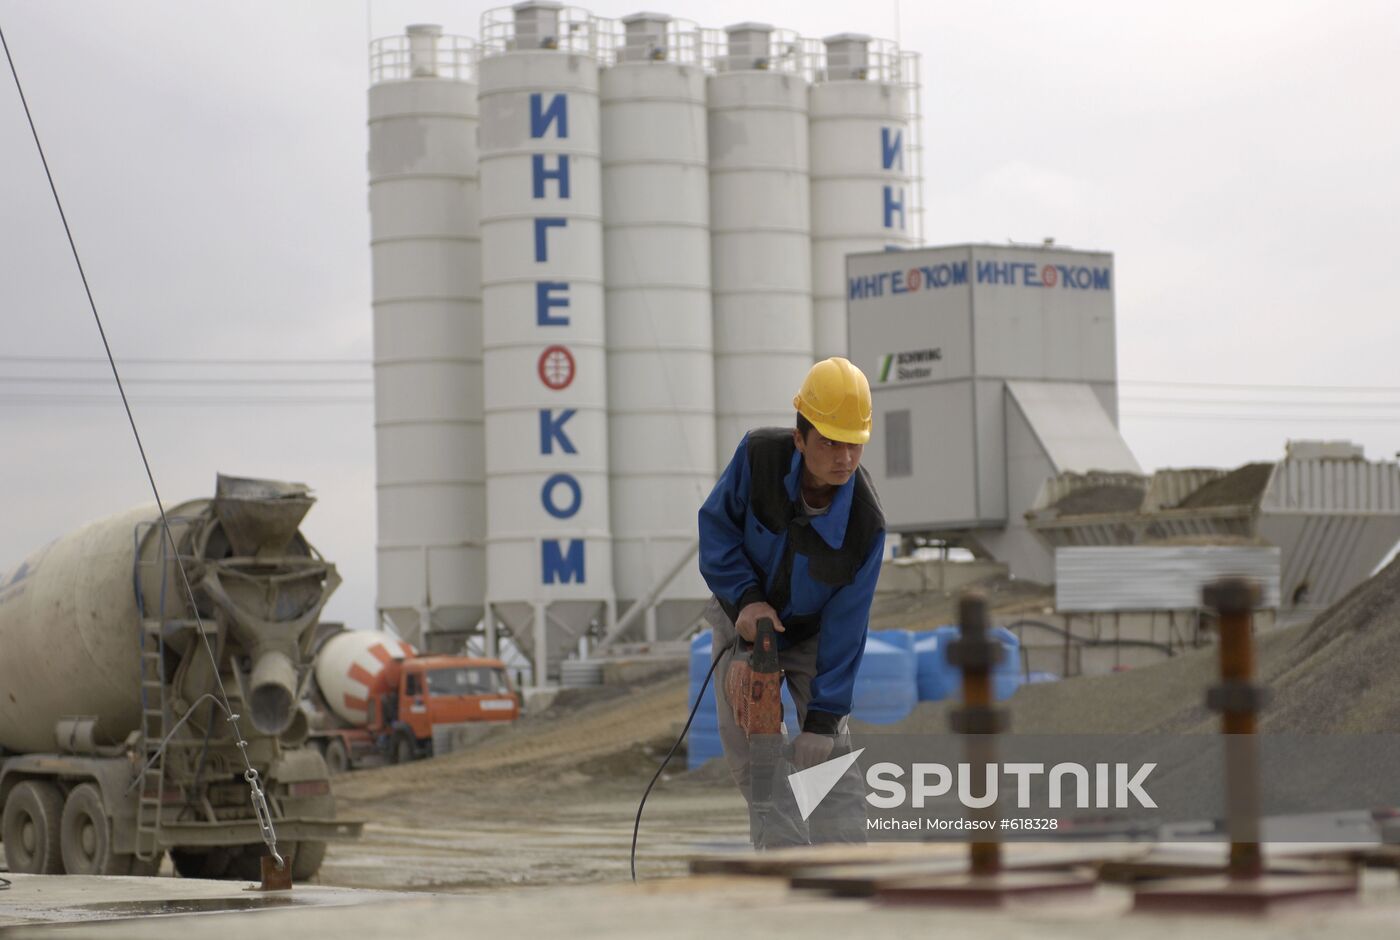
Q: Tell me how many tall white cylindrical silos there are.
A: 5